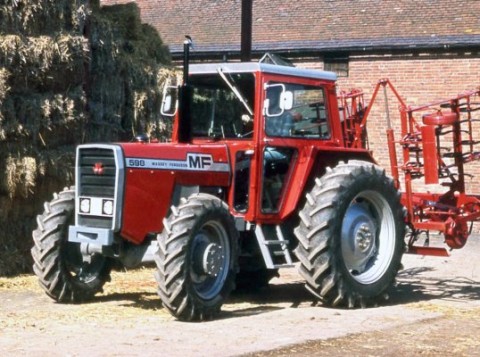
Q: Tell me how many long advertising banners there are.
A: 0